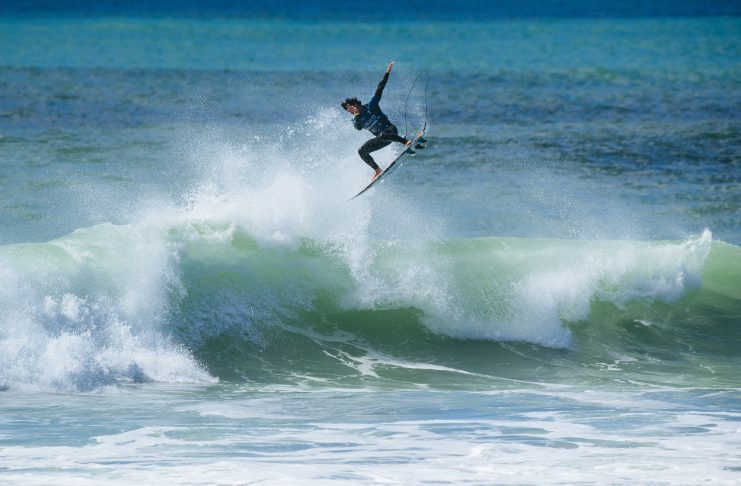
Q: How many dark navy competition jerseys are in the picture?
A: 1